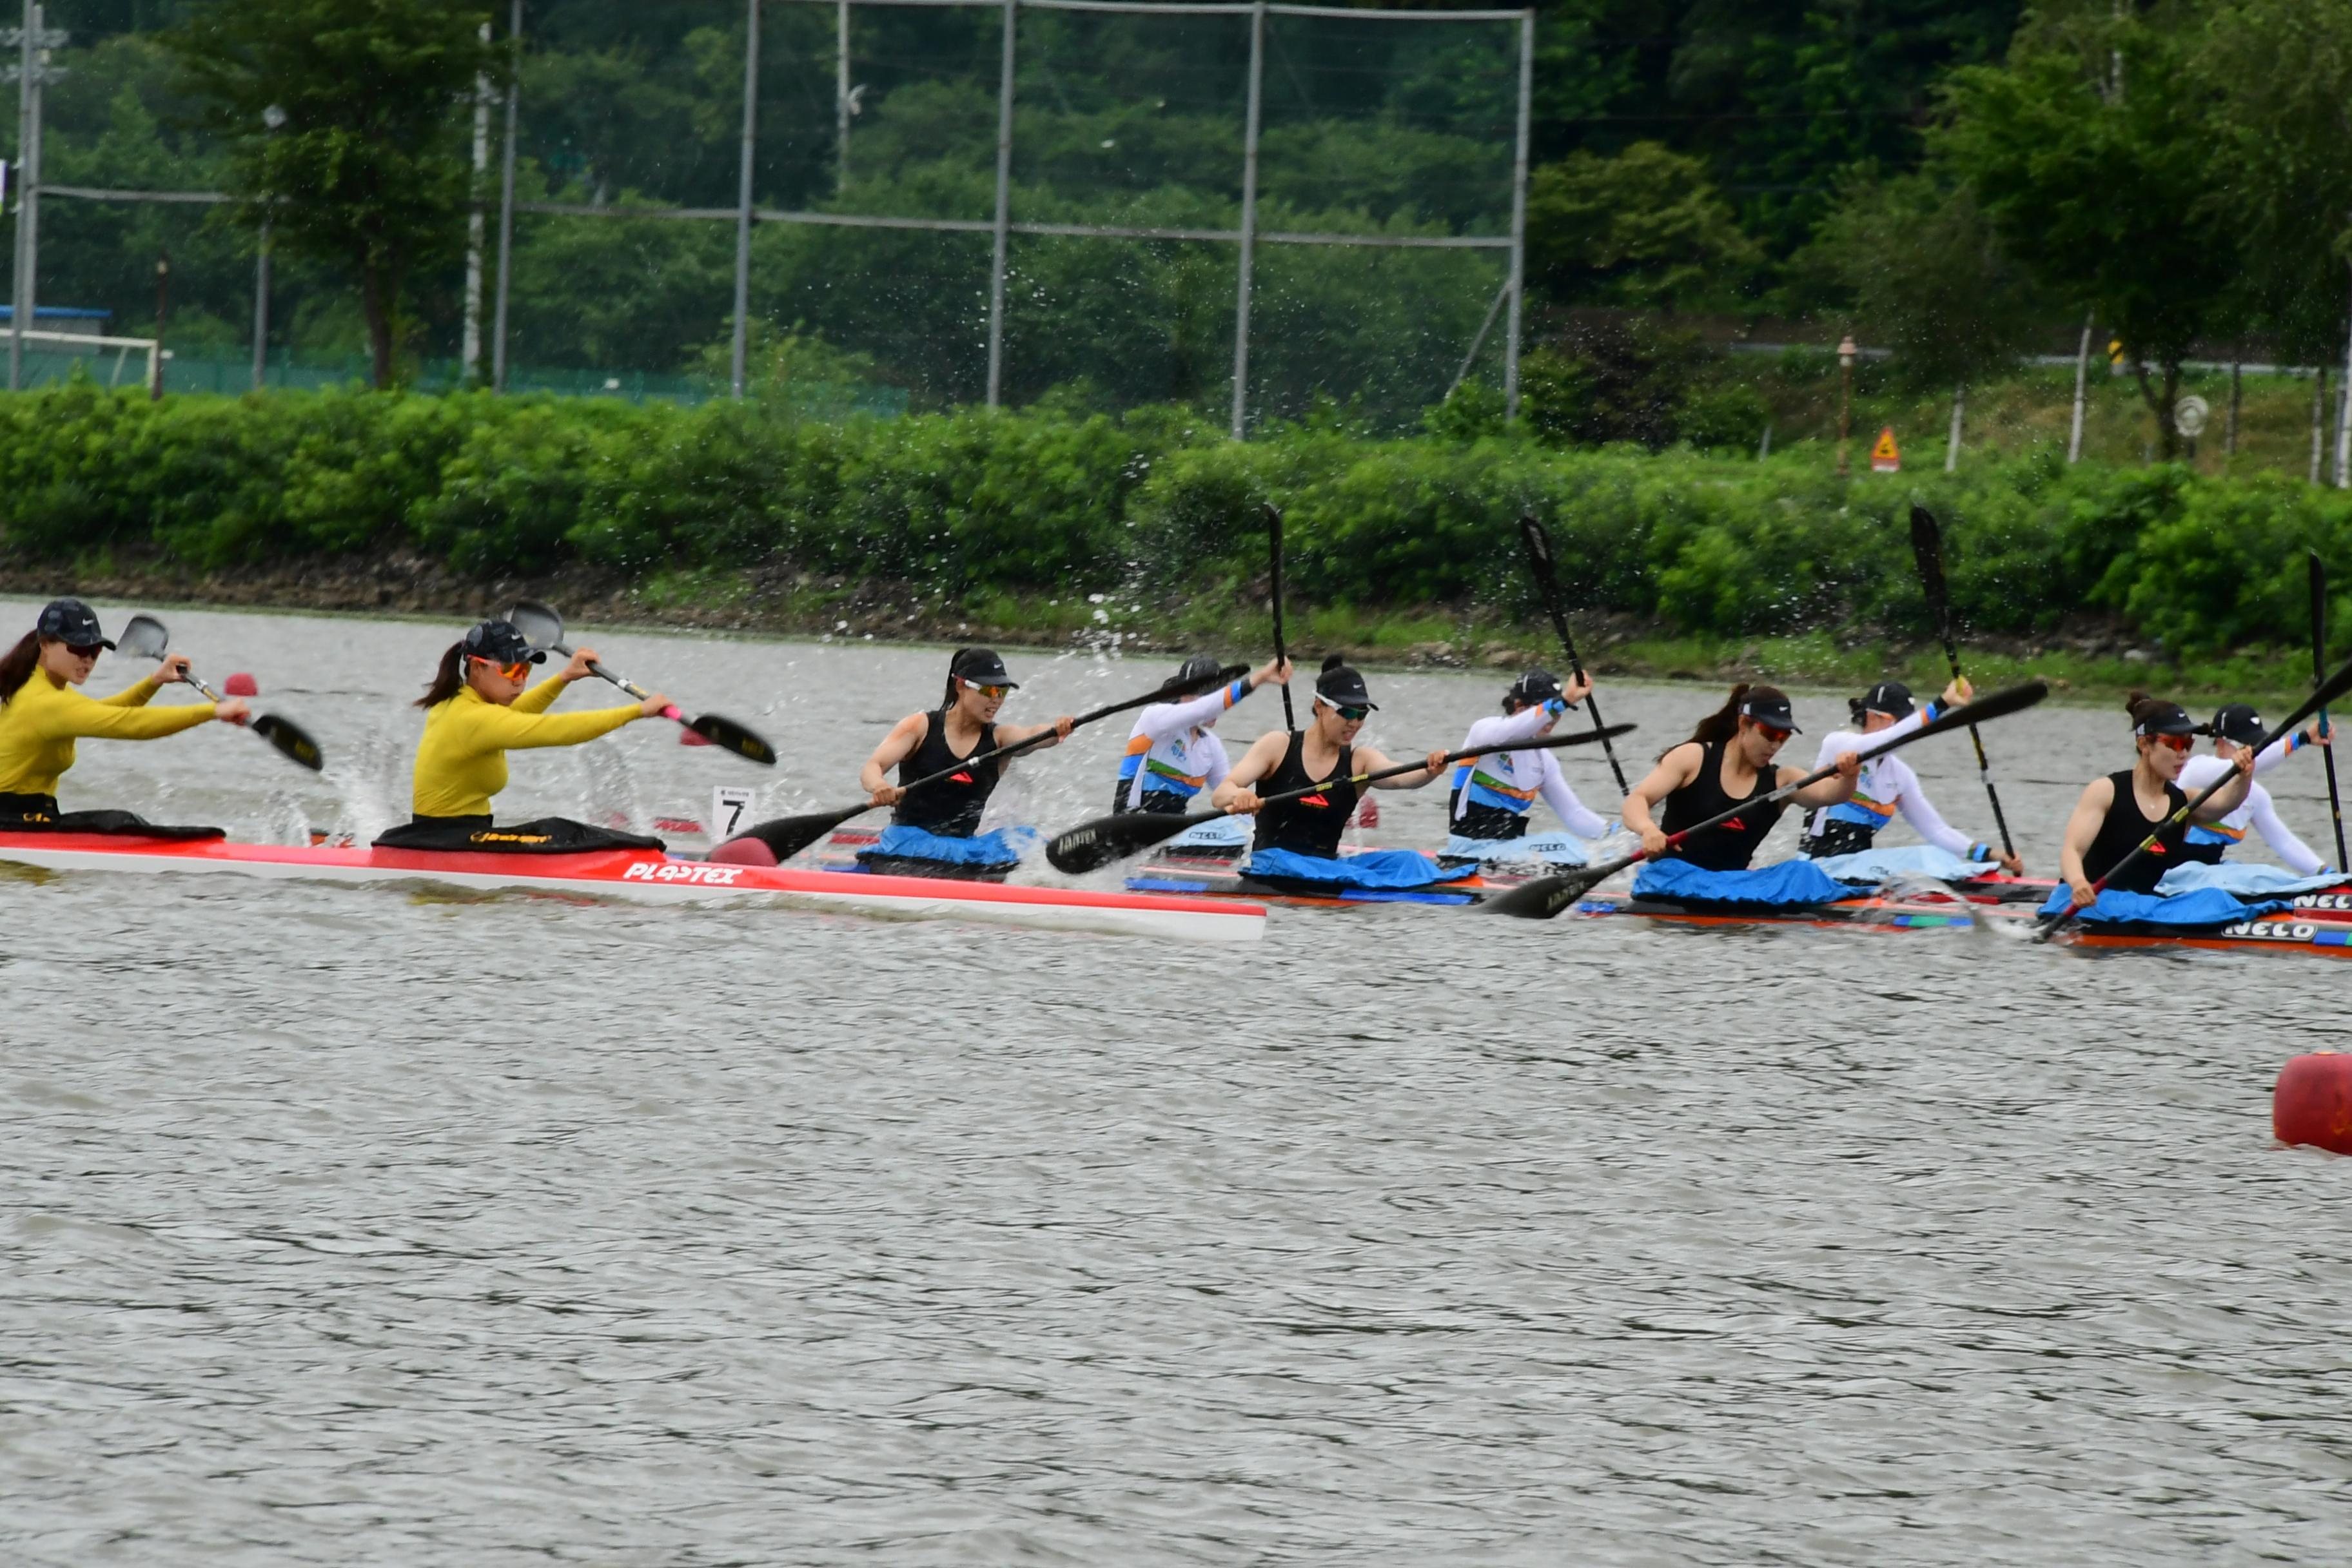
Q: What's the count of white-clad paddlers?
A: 4